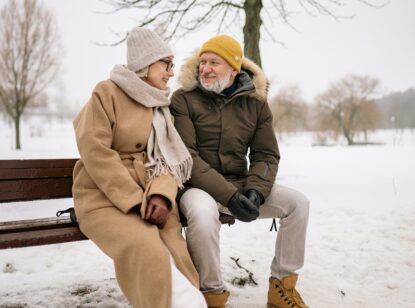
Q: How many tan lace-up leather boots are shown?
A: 2